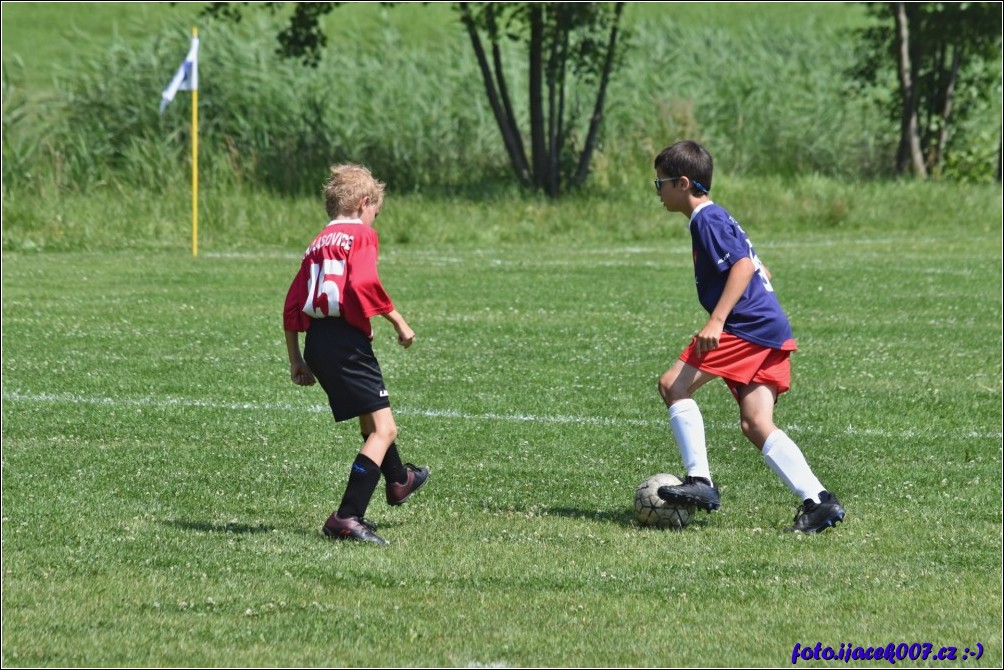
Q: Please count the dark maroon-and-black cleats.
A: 2